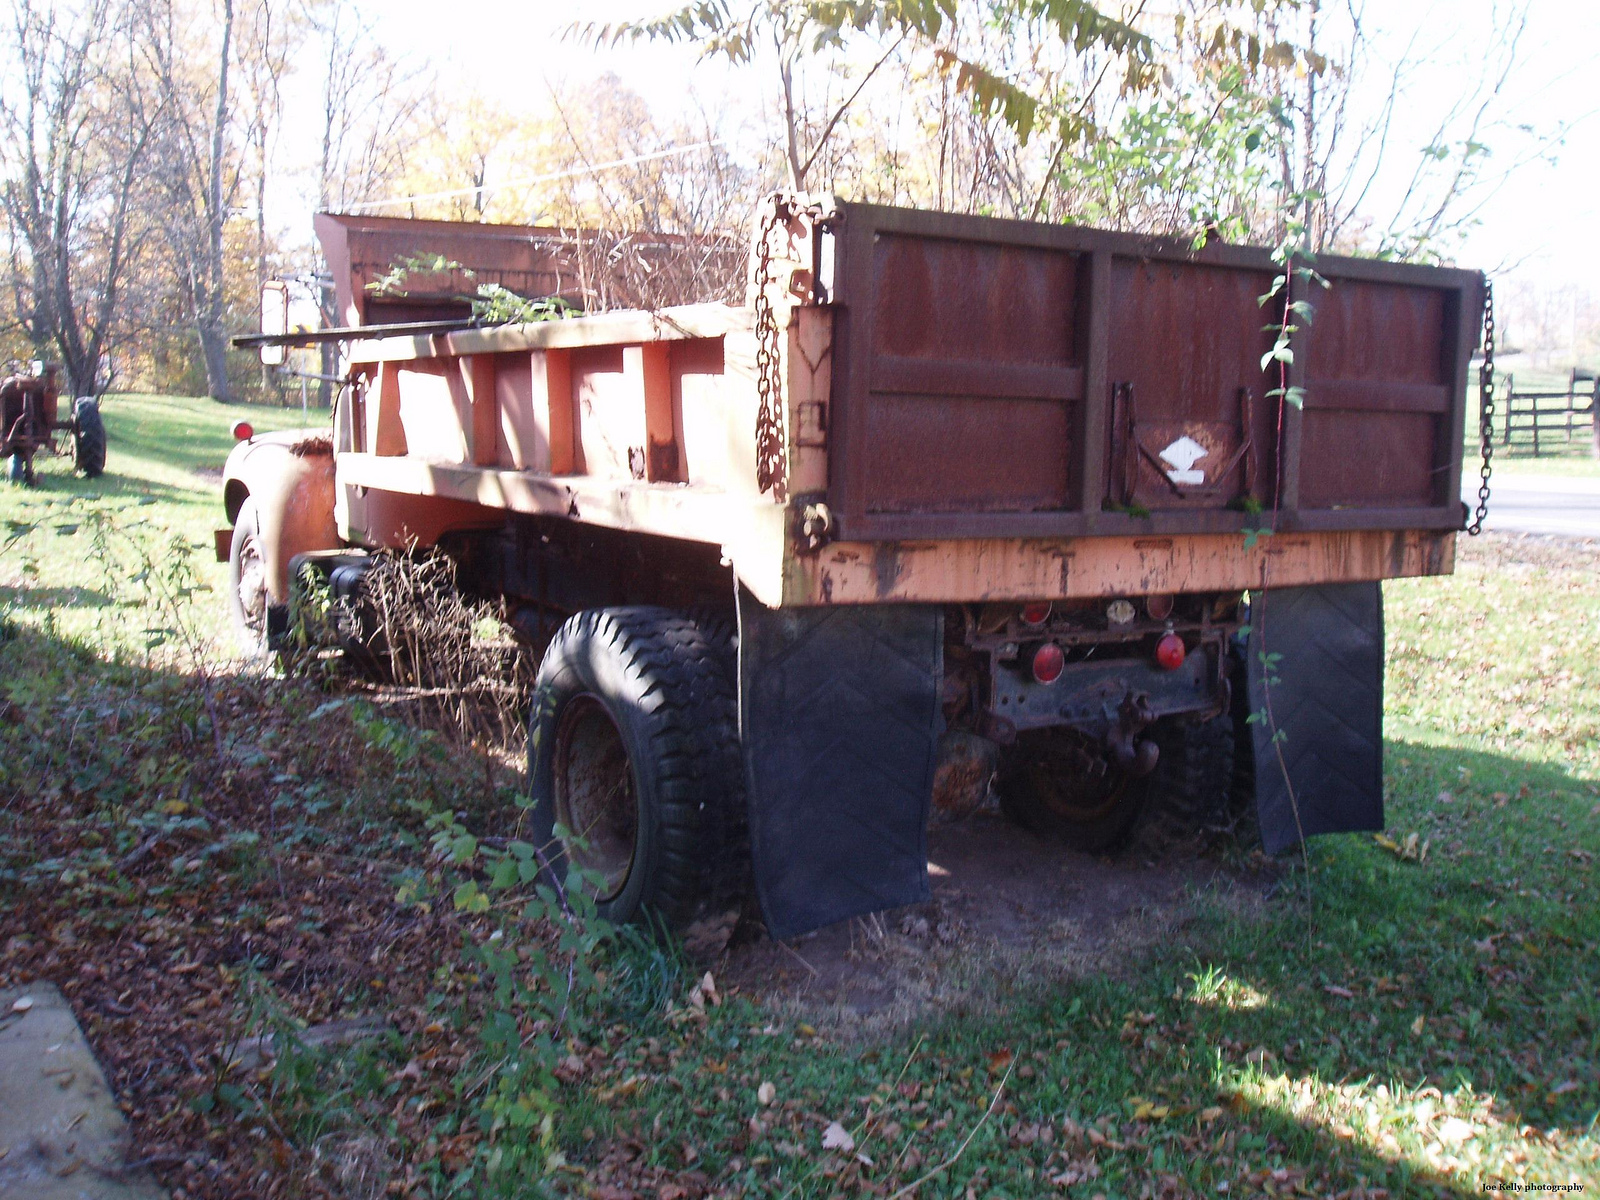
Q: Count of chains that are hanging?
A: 2